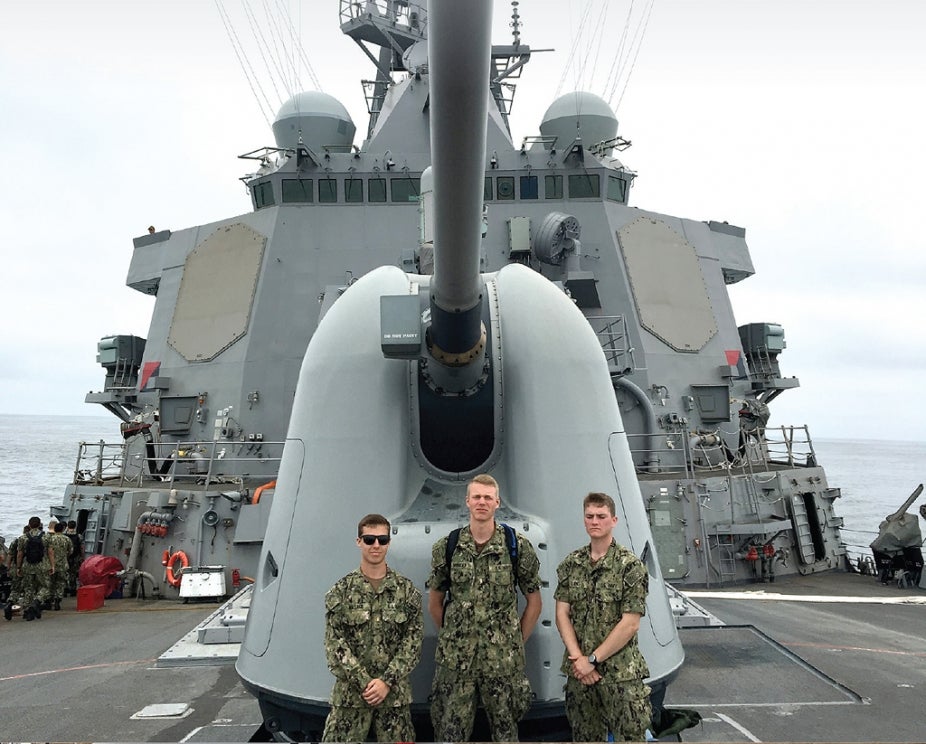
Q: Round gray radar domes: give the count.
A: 2